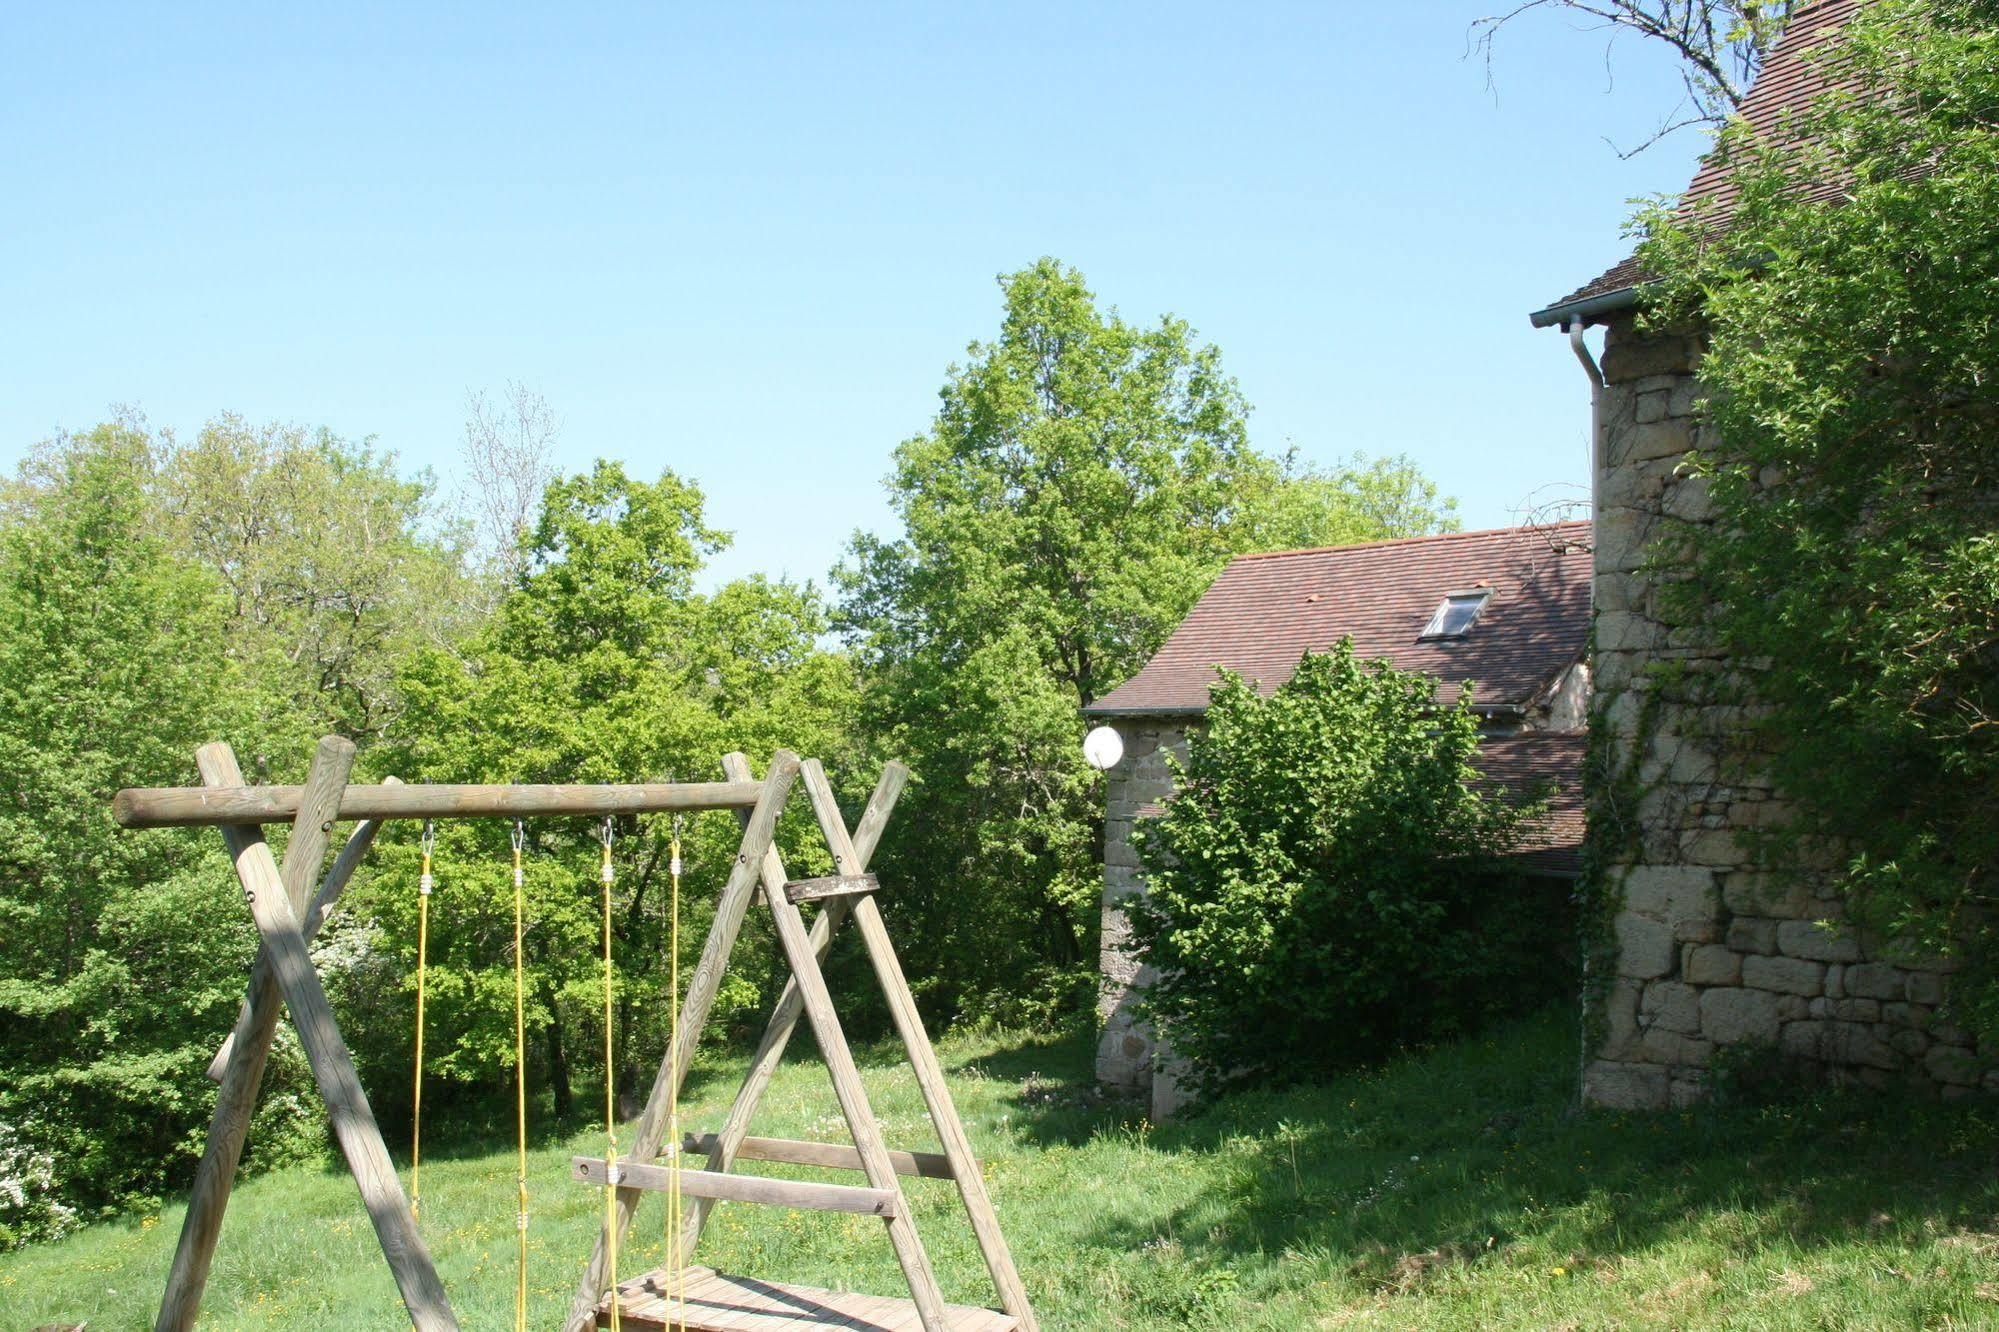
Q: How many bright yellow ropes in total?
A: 4